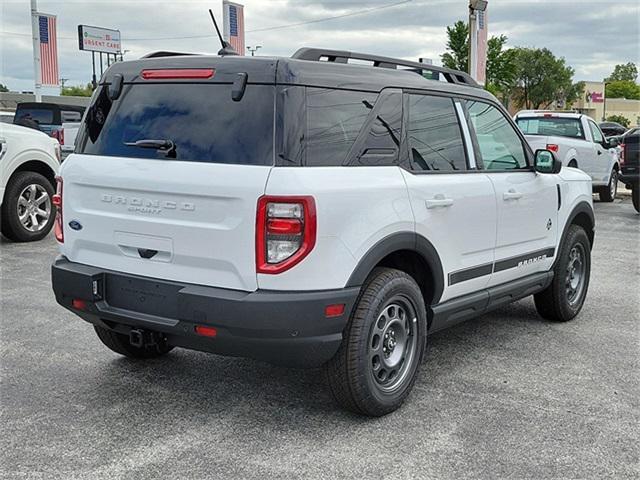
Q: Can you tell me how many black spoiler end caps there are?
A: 2